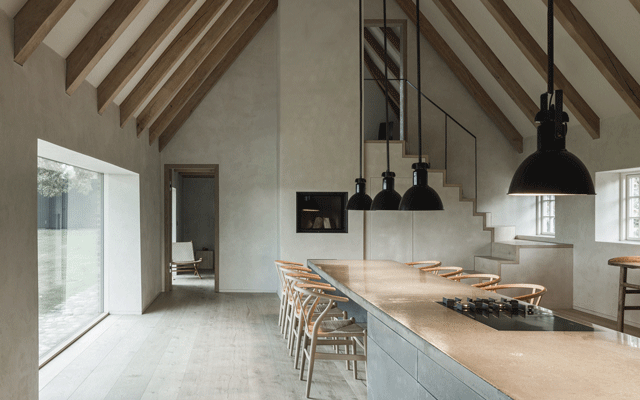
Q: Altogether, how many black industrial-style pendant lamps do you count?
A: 4